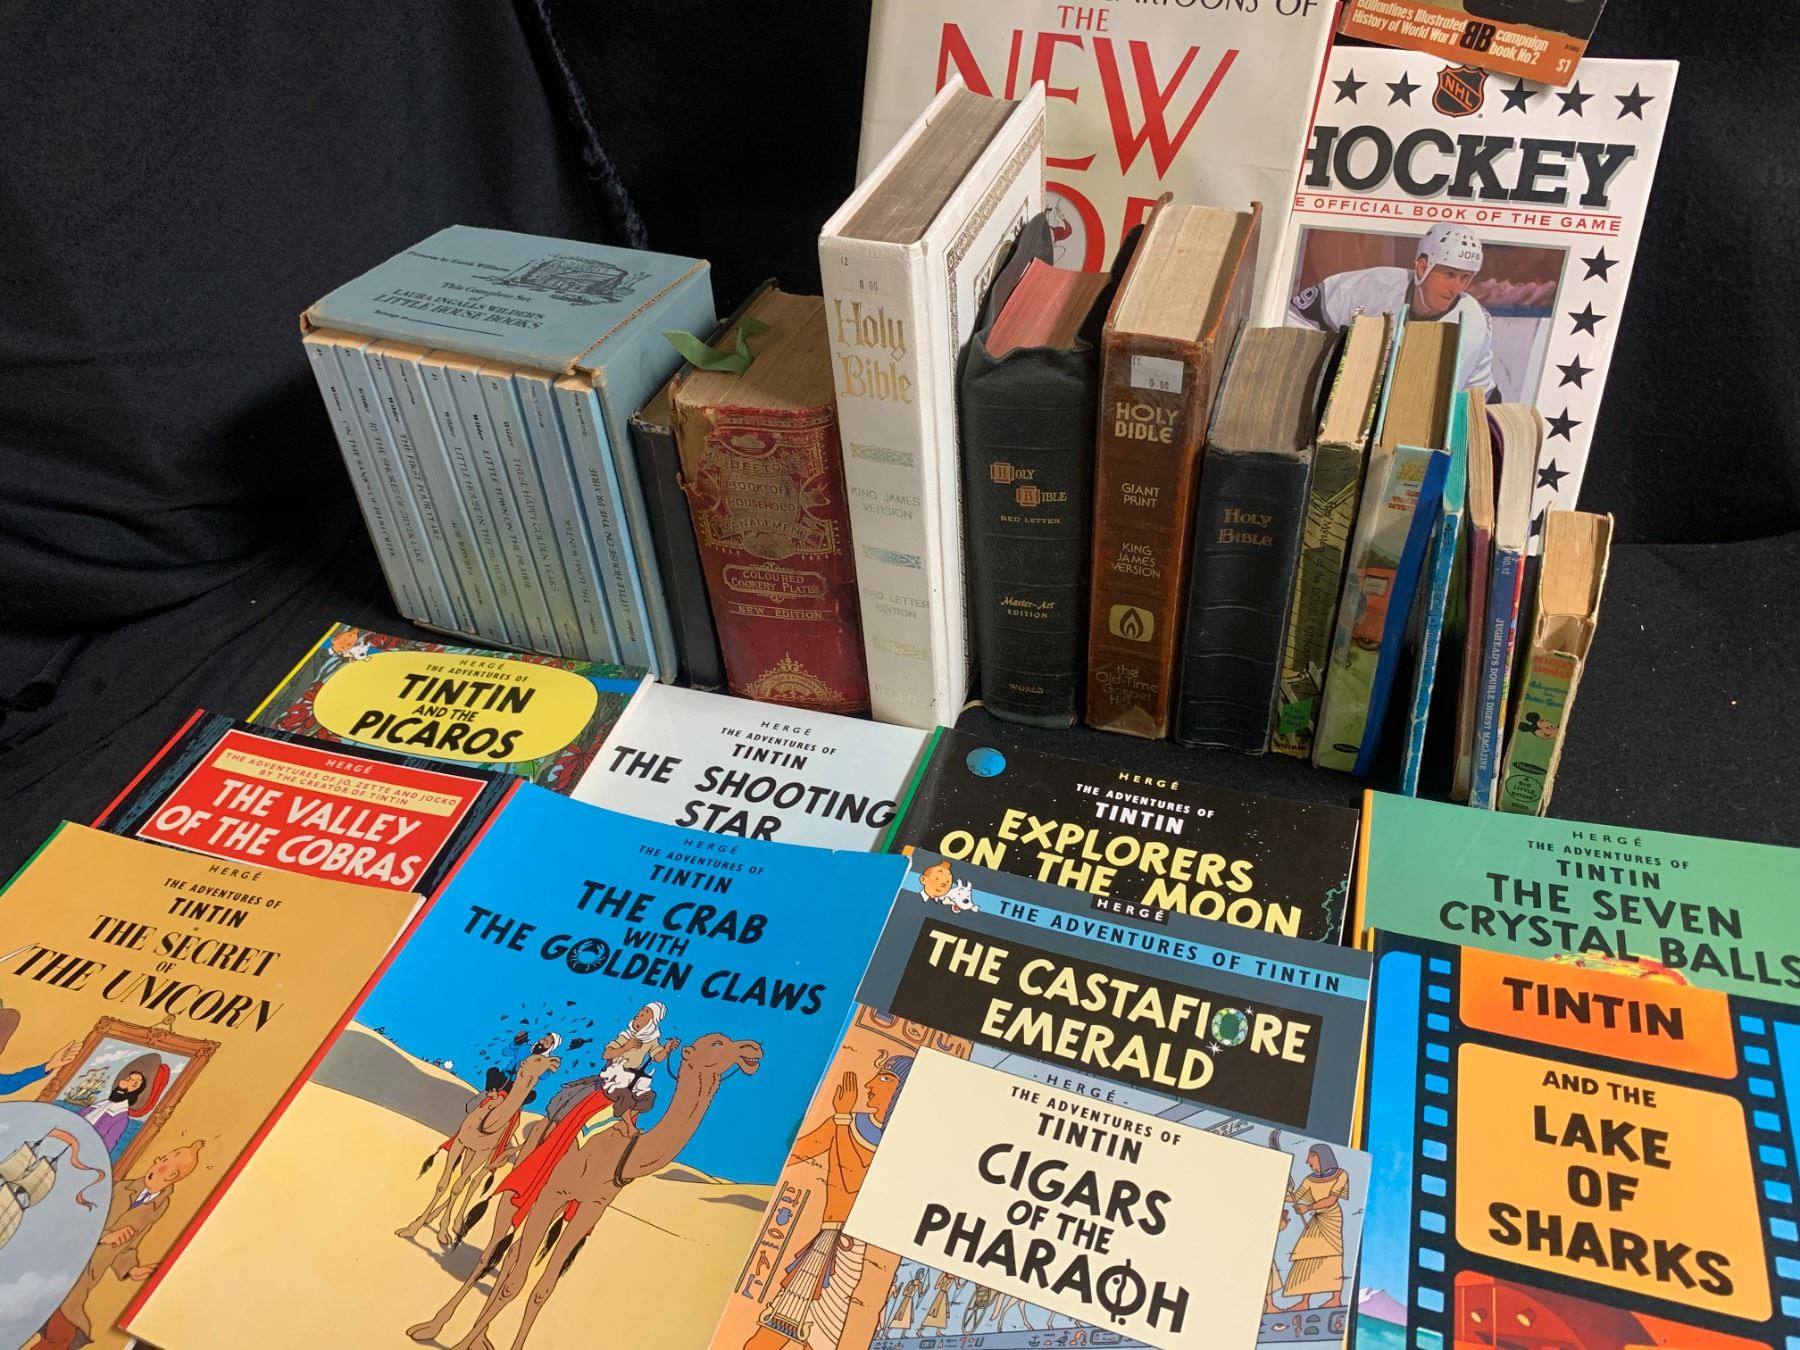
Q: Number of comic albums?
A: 10